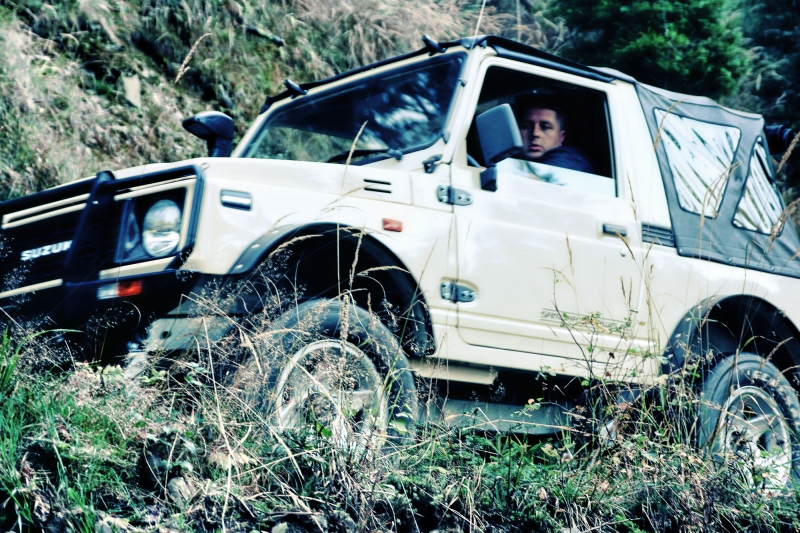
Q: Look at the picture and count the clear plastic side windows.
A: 2